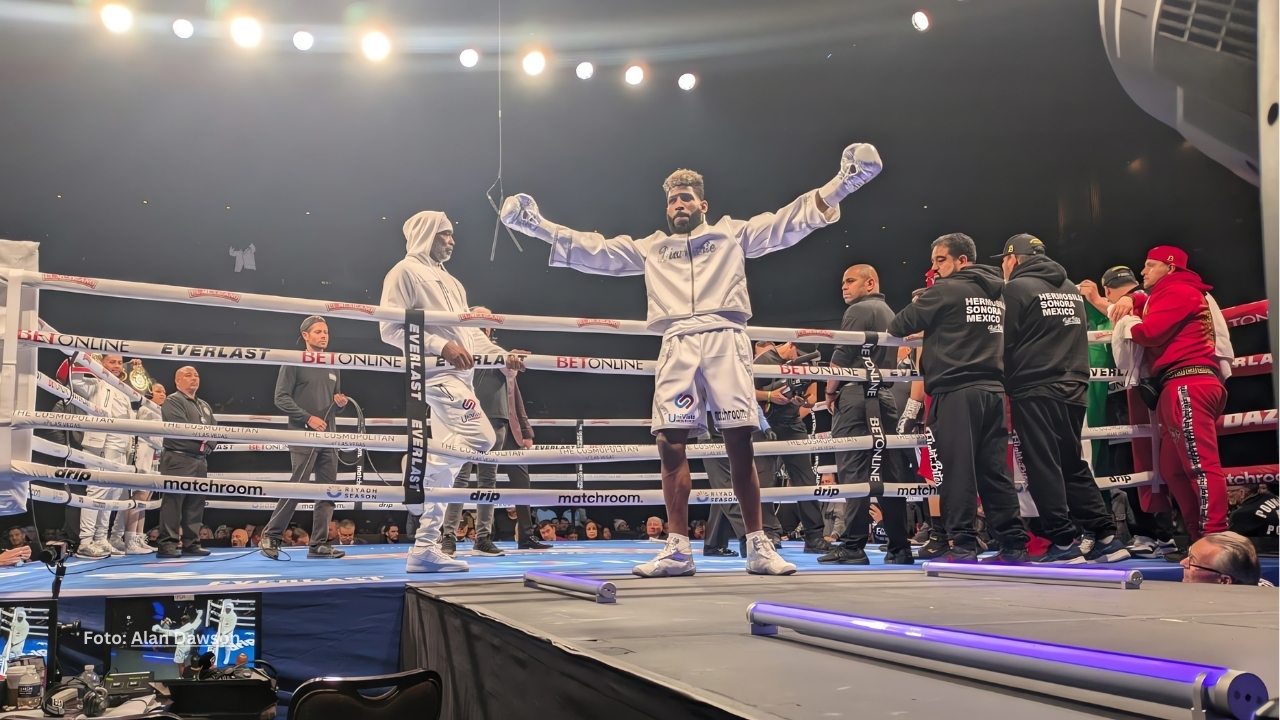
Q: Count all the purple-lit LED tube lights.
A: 3